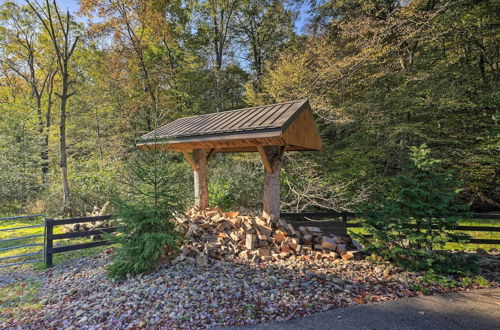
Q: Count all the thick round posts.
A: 2